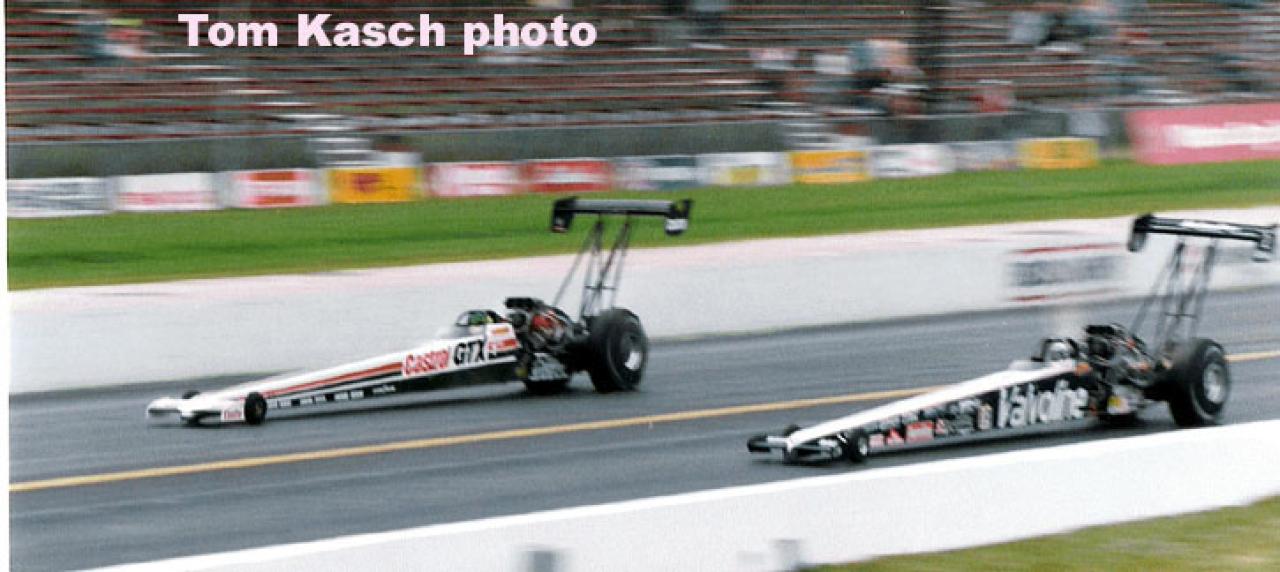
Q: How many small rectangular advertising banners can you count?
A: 12